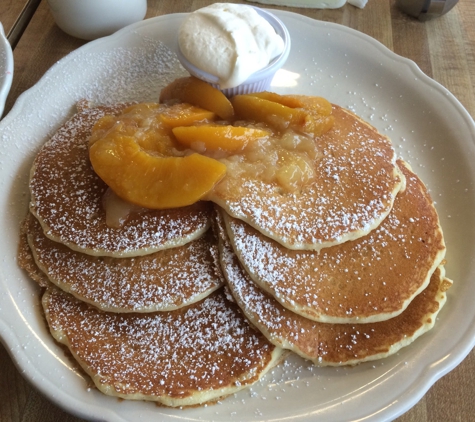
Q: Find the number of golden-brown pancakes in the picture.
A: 6